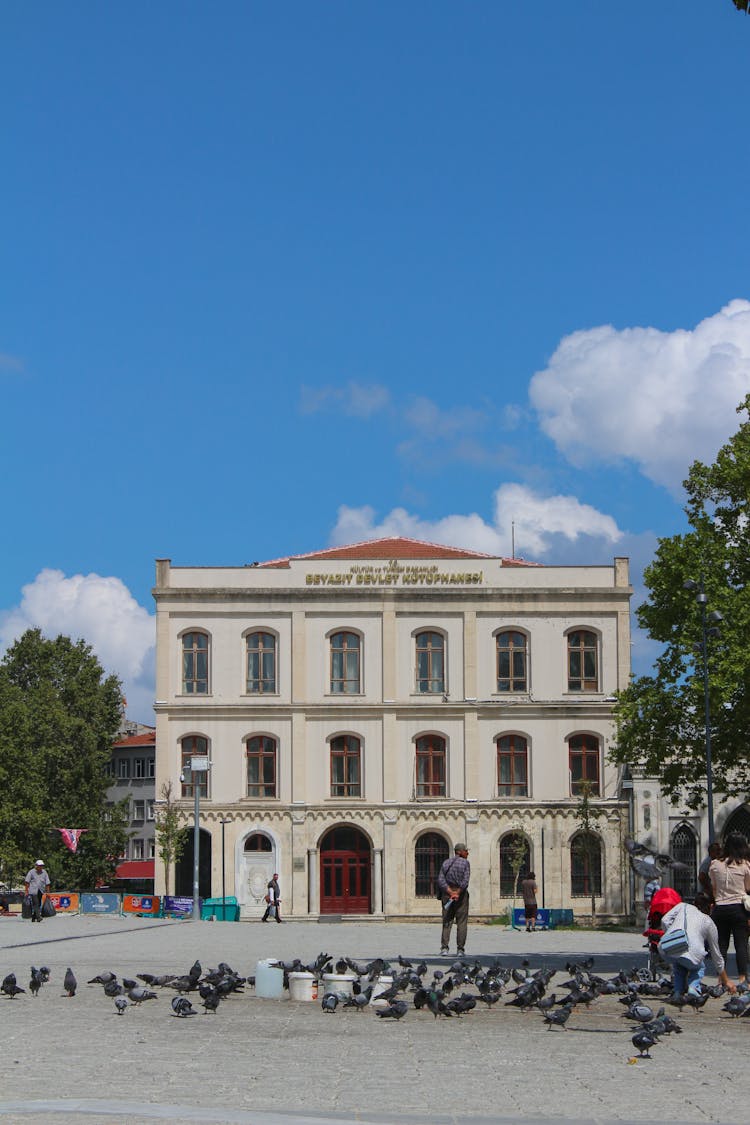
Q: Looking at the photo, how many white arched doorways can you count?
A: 1